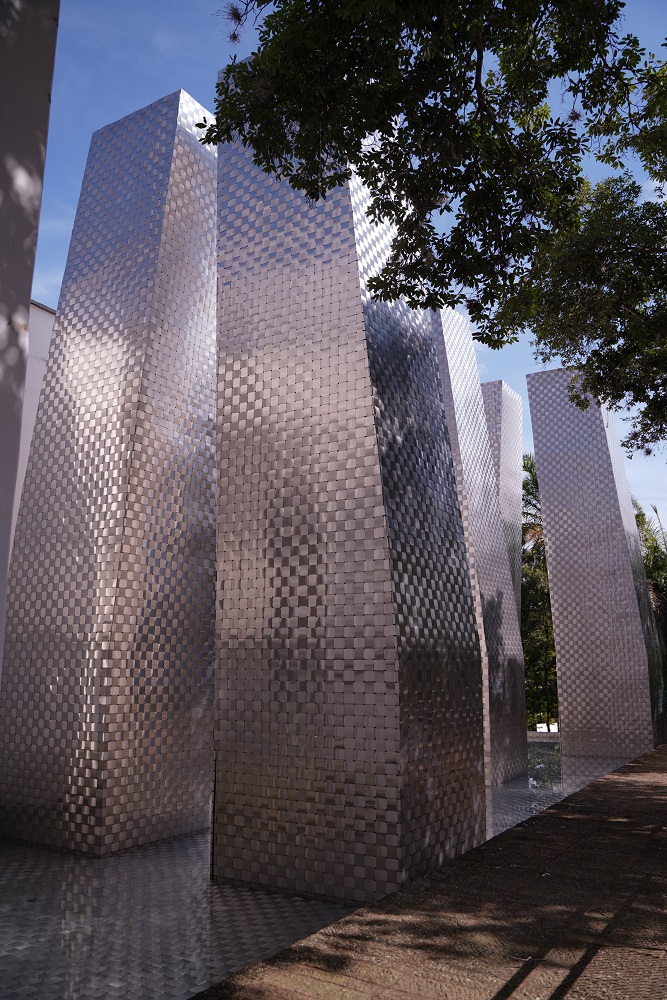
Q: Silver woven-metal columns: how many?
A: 5